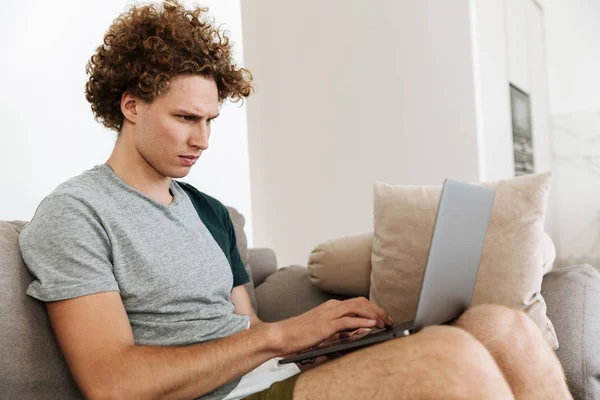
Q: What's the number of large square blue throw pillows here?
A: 0